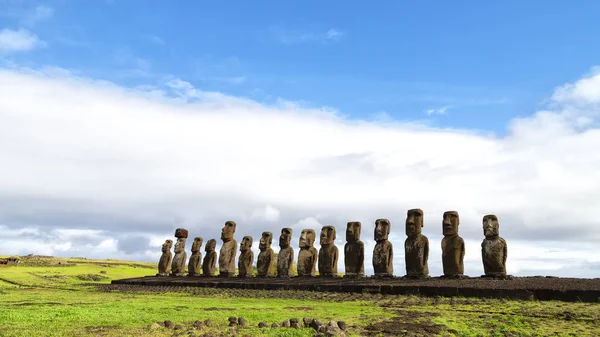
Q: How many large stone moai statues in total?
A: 15